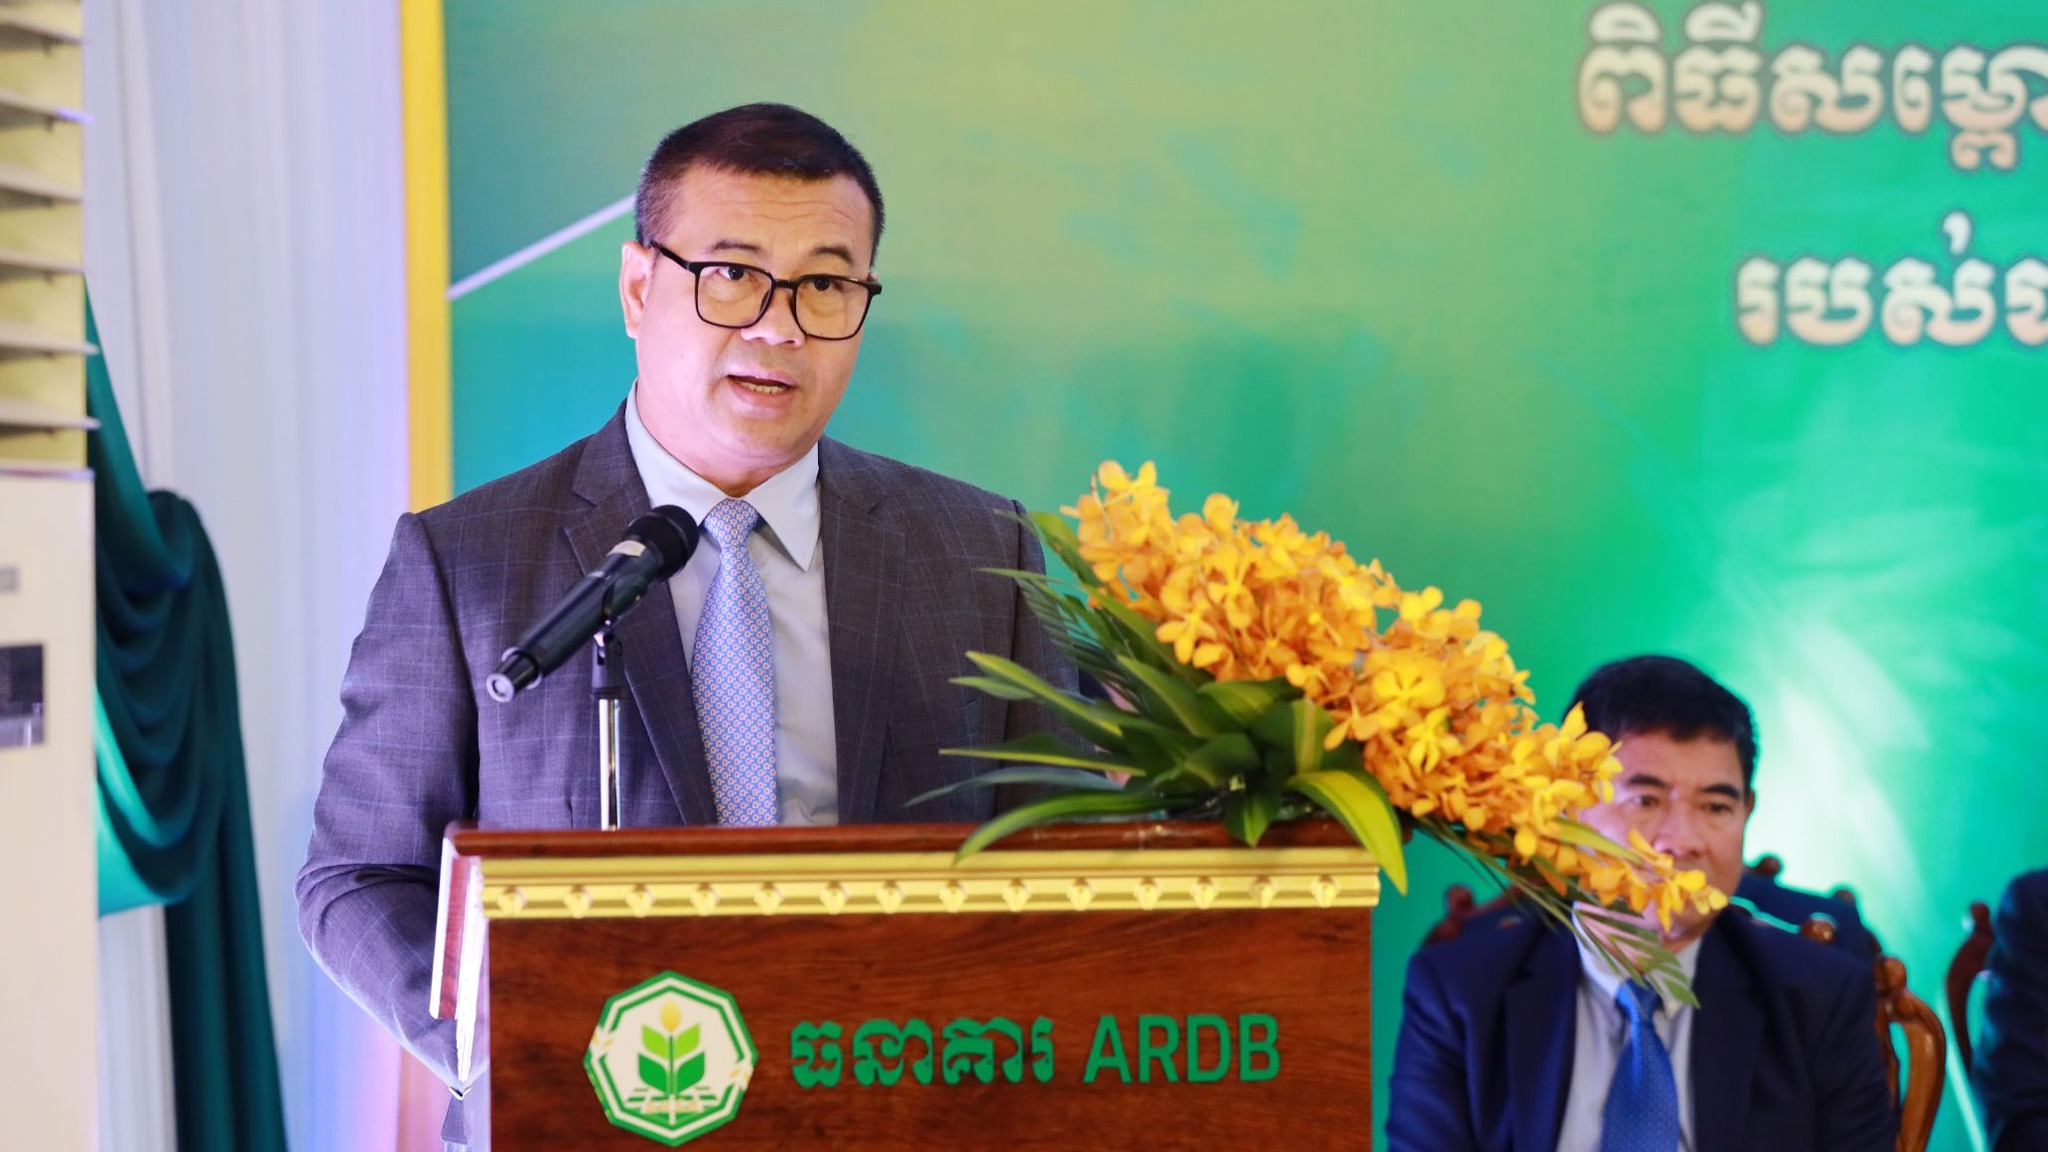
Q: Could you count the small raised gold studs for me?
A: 14